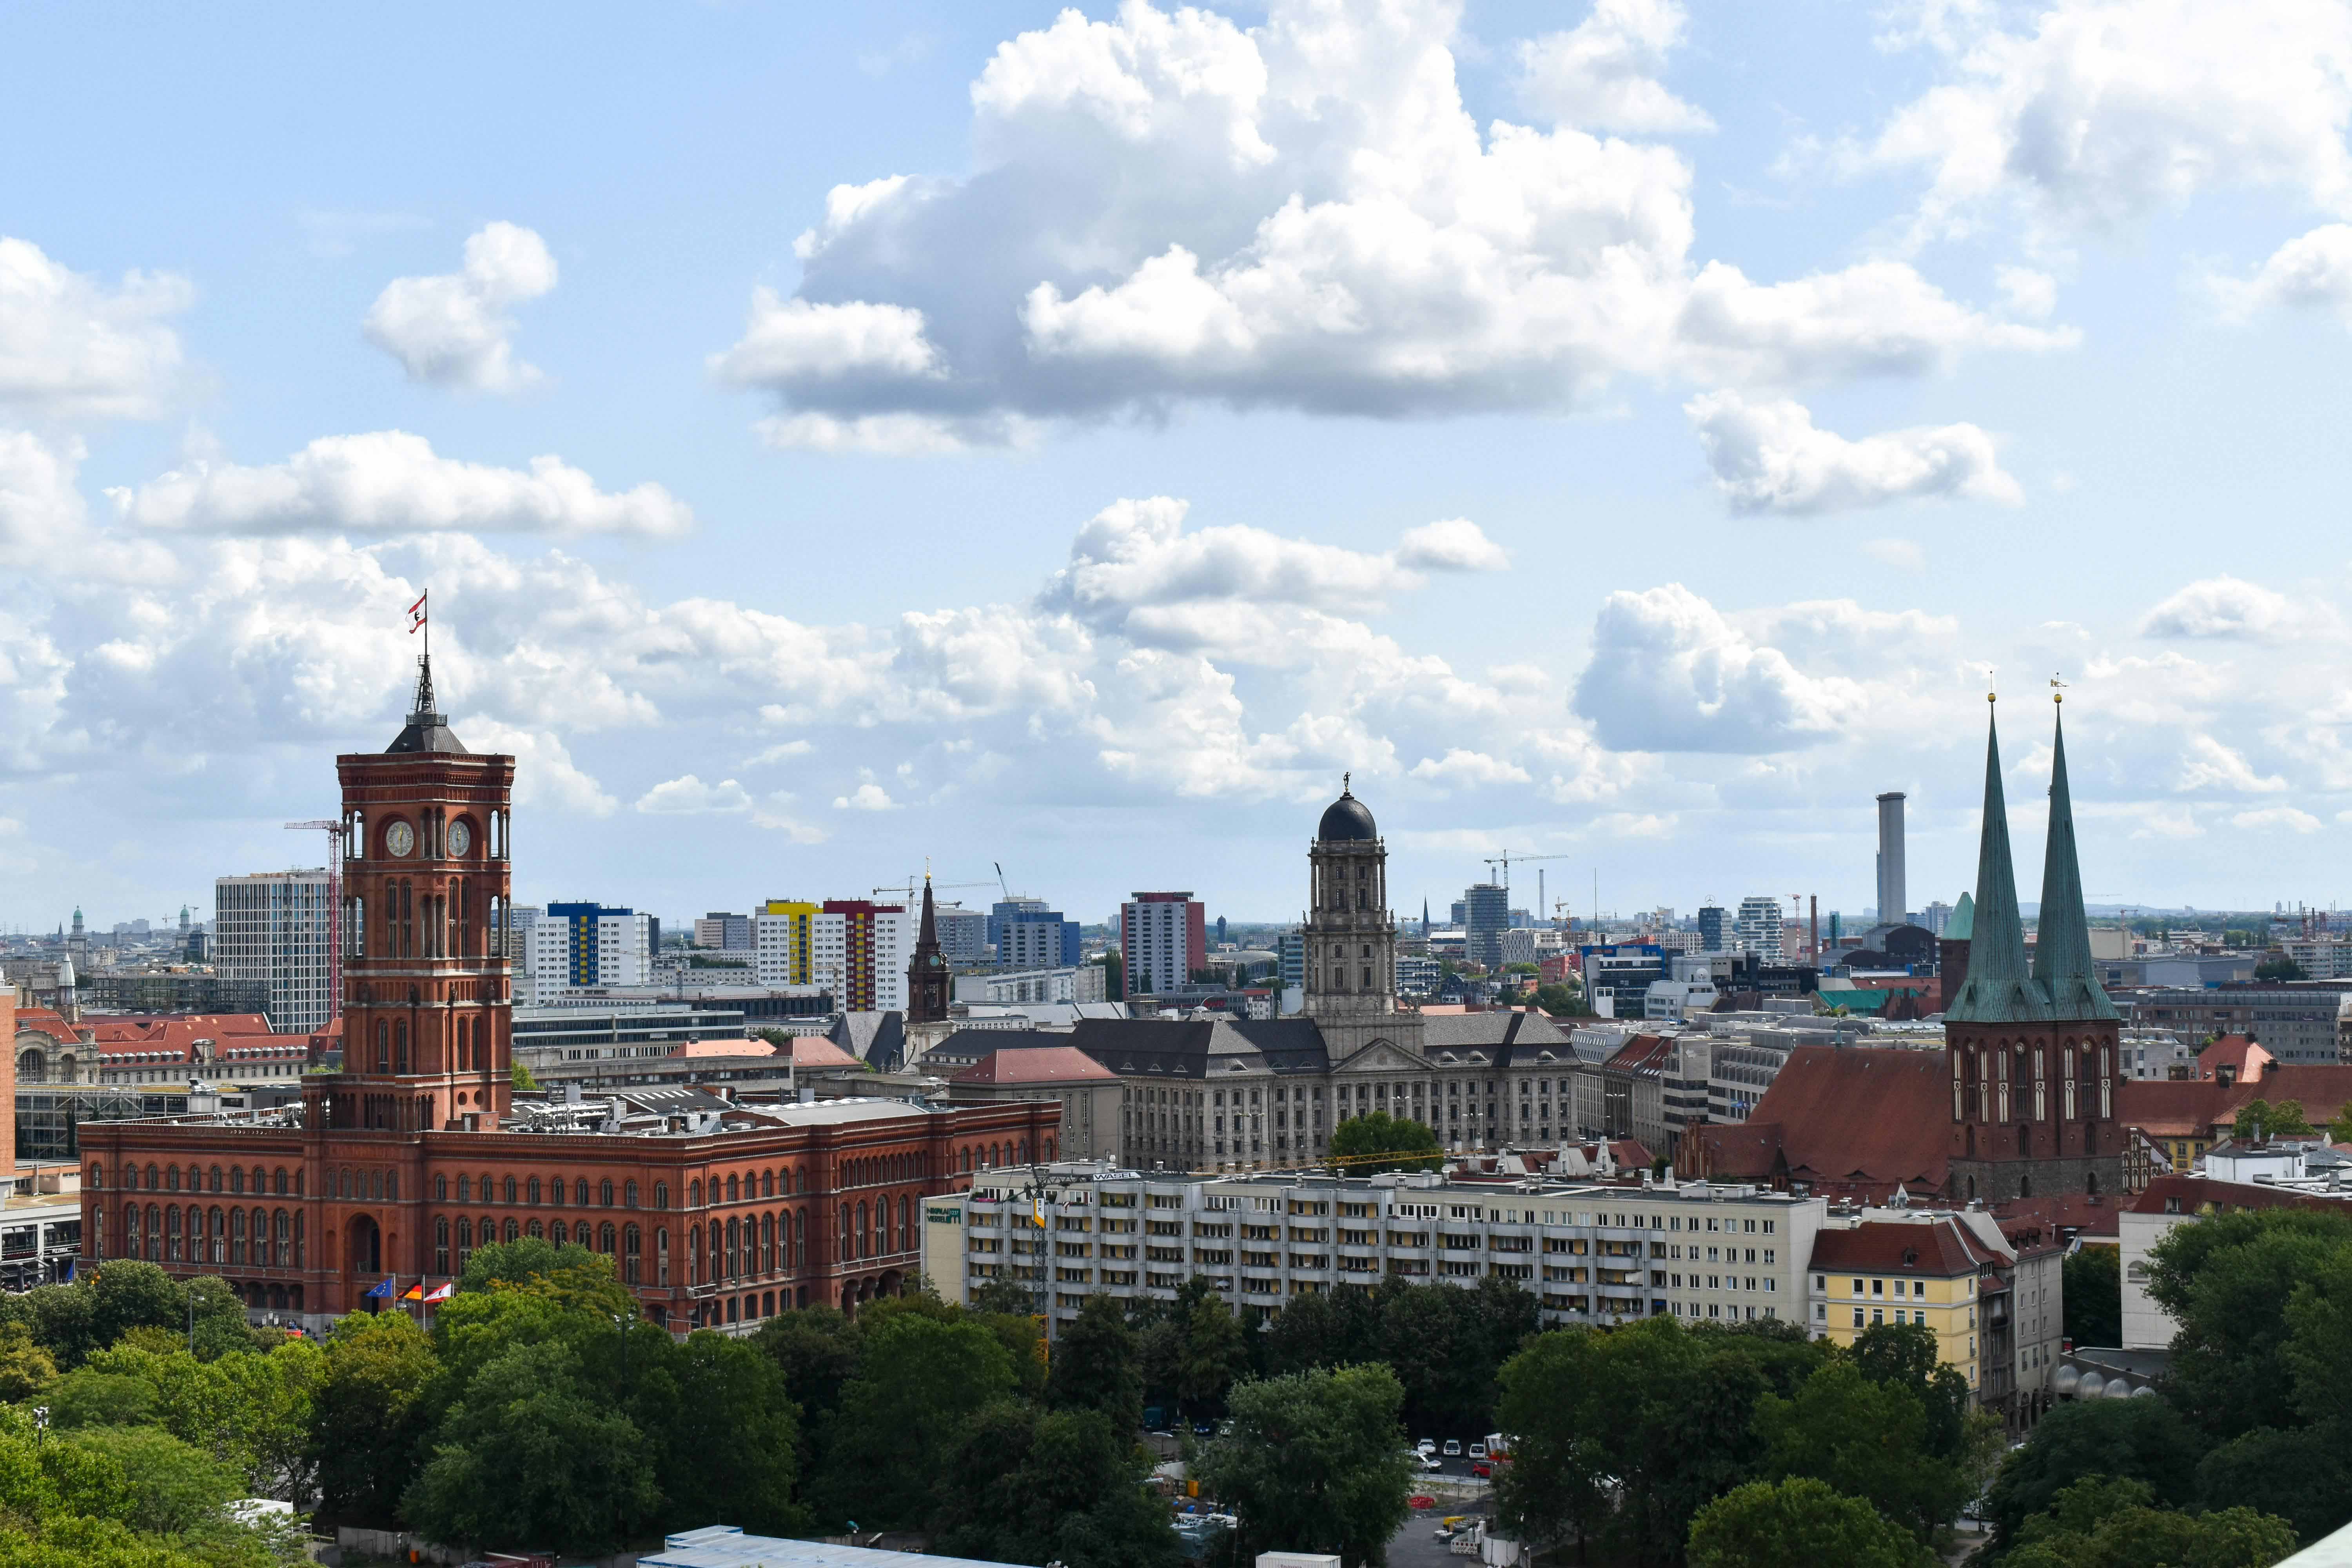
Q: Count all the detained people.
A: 0